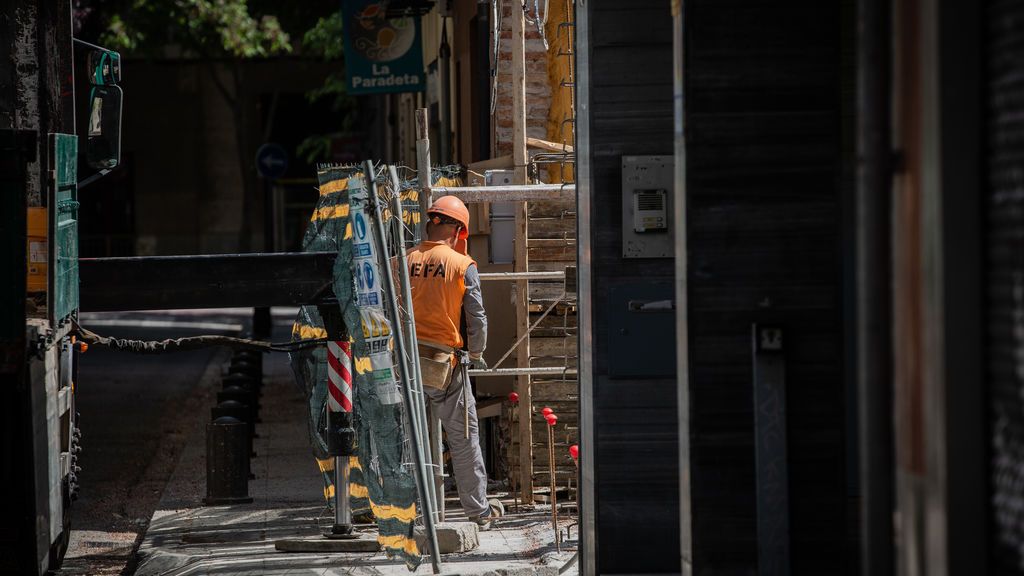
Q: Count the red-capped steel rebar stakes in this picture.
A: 4